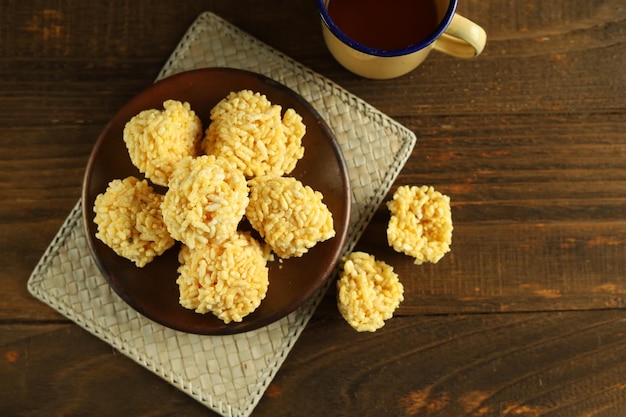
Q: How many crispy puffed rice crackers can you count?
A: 8